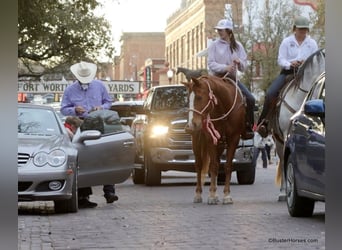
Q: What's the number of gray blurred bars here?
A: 2